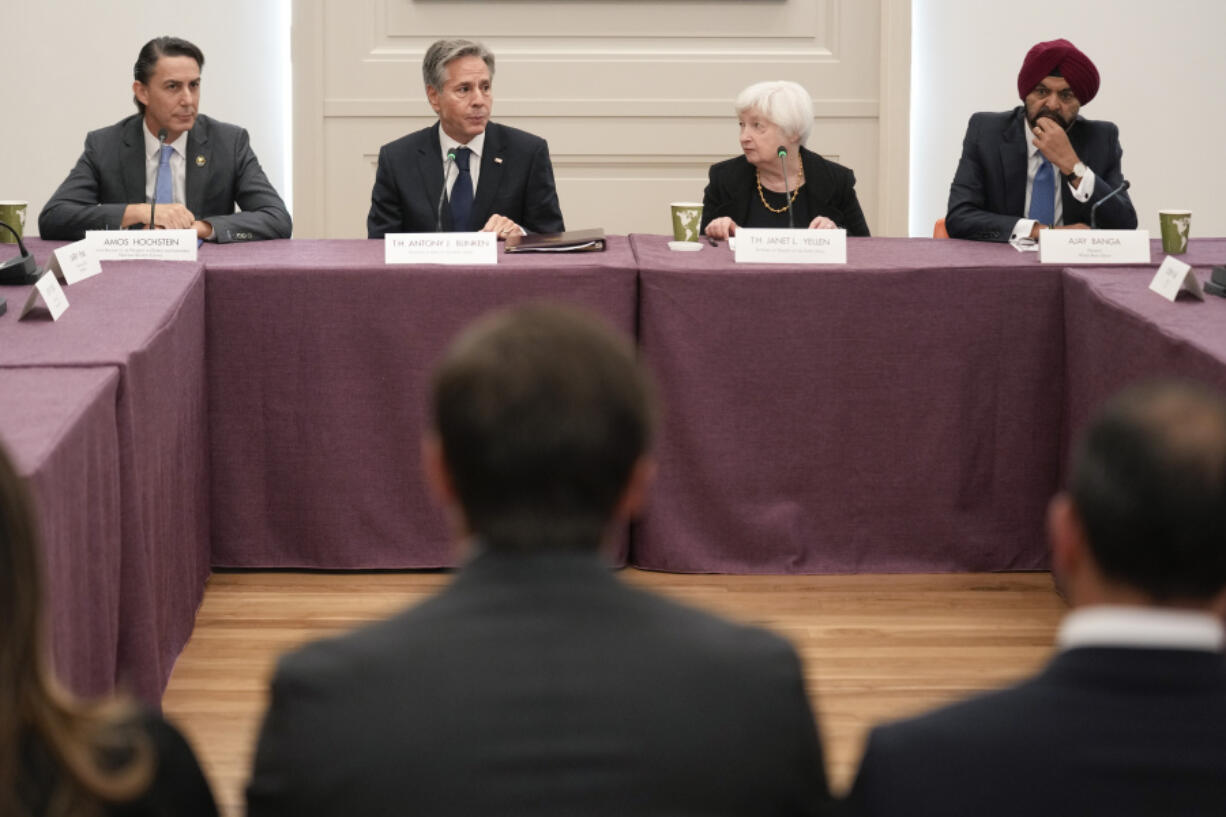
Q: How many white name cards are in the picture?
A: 7